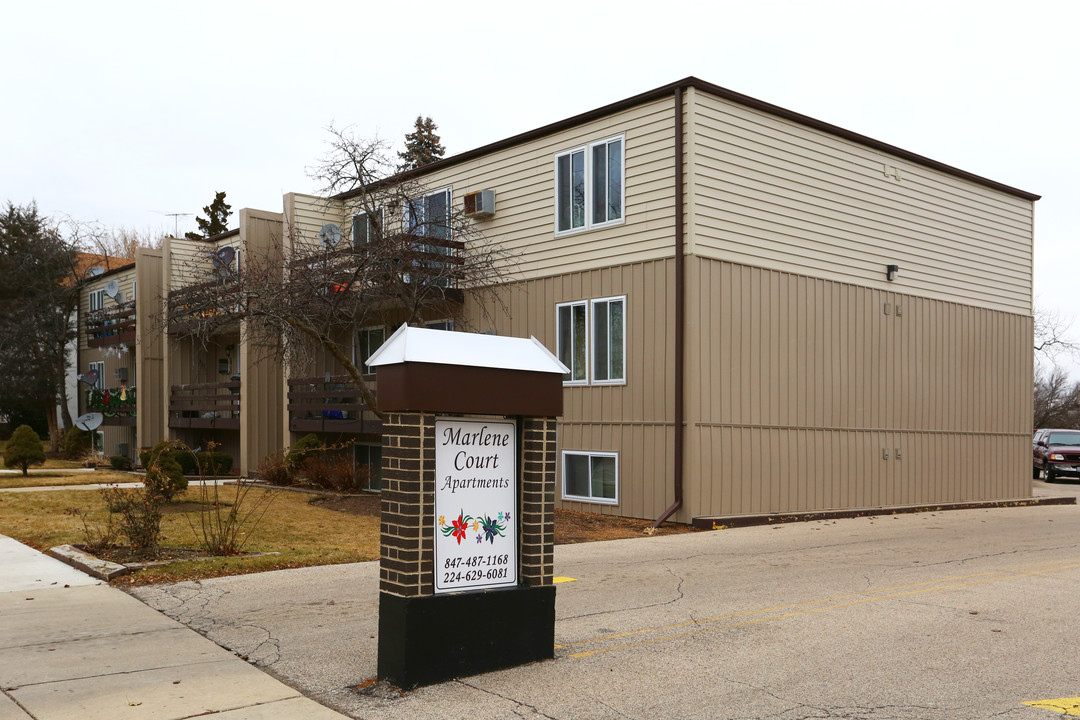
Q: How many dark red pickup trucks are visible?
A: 1